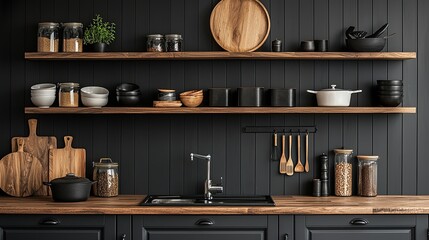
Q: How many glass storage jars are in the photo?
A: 8